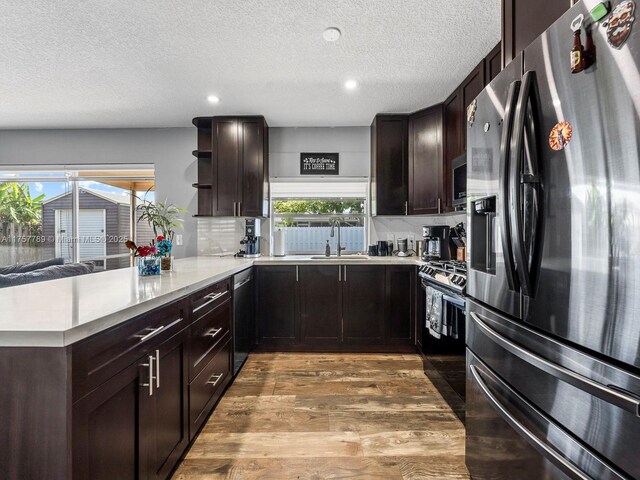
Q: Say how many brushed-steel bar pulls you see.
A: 13